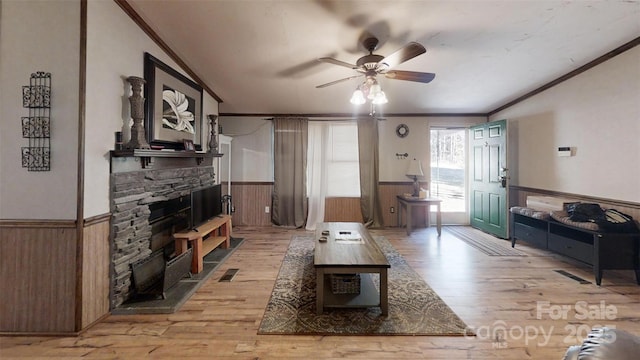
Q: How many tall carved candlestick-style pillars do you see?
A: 2